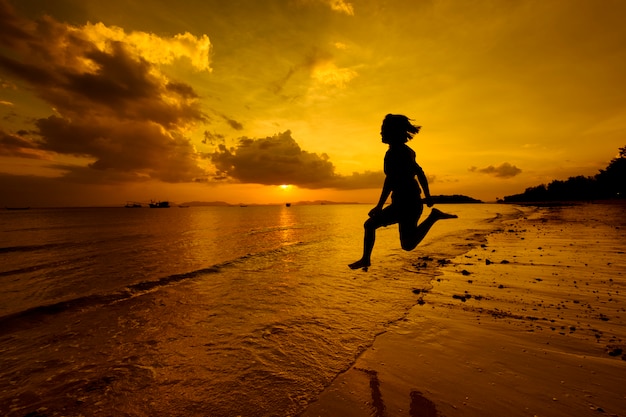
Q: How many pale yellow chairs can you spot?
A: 0